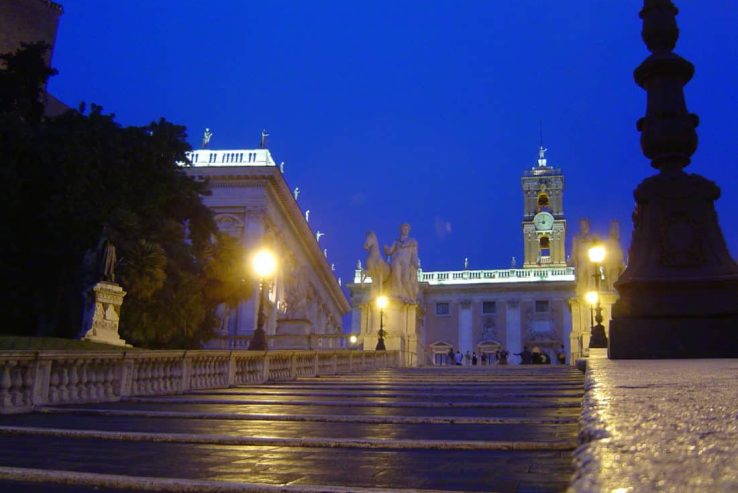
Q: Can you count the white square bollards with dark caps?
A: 0